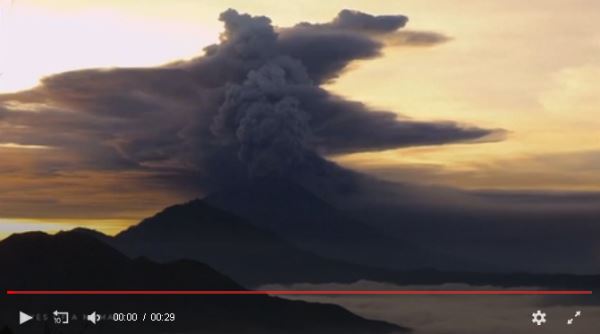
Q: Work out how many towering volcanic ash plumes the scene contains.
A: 1